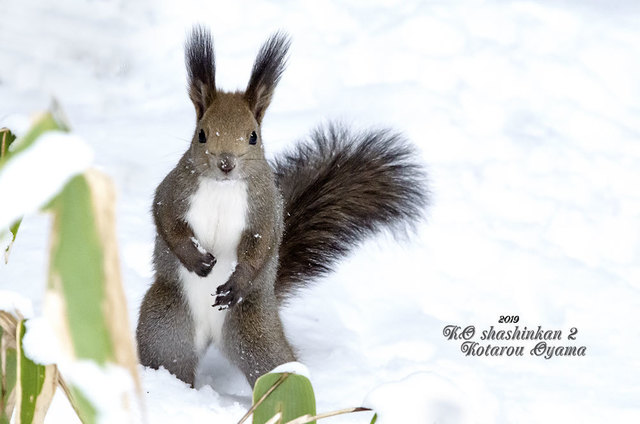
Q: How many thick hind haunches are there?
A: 2